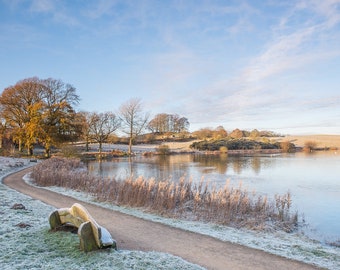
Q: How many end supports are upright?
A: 2